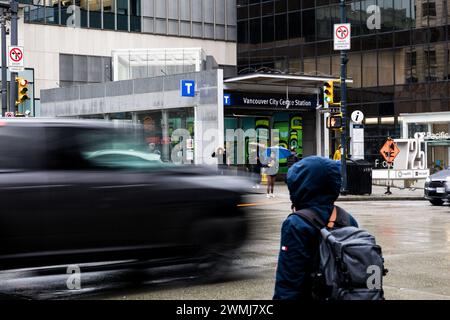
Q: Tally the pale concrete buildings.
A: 1